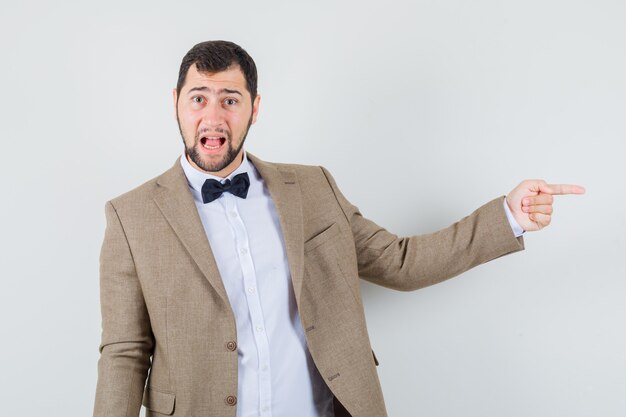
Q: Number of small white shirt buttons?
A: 6